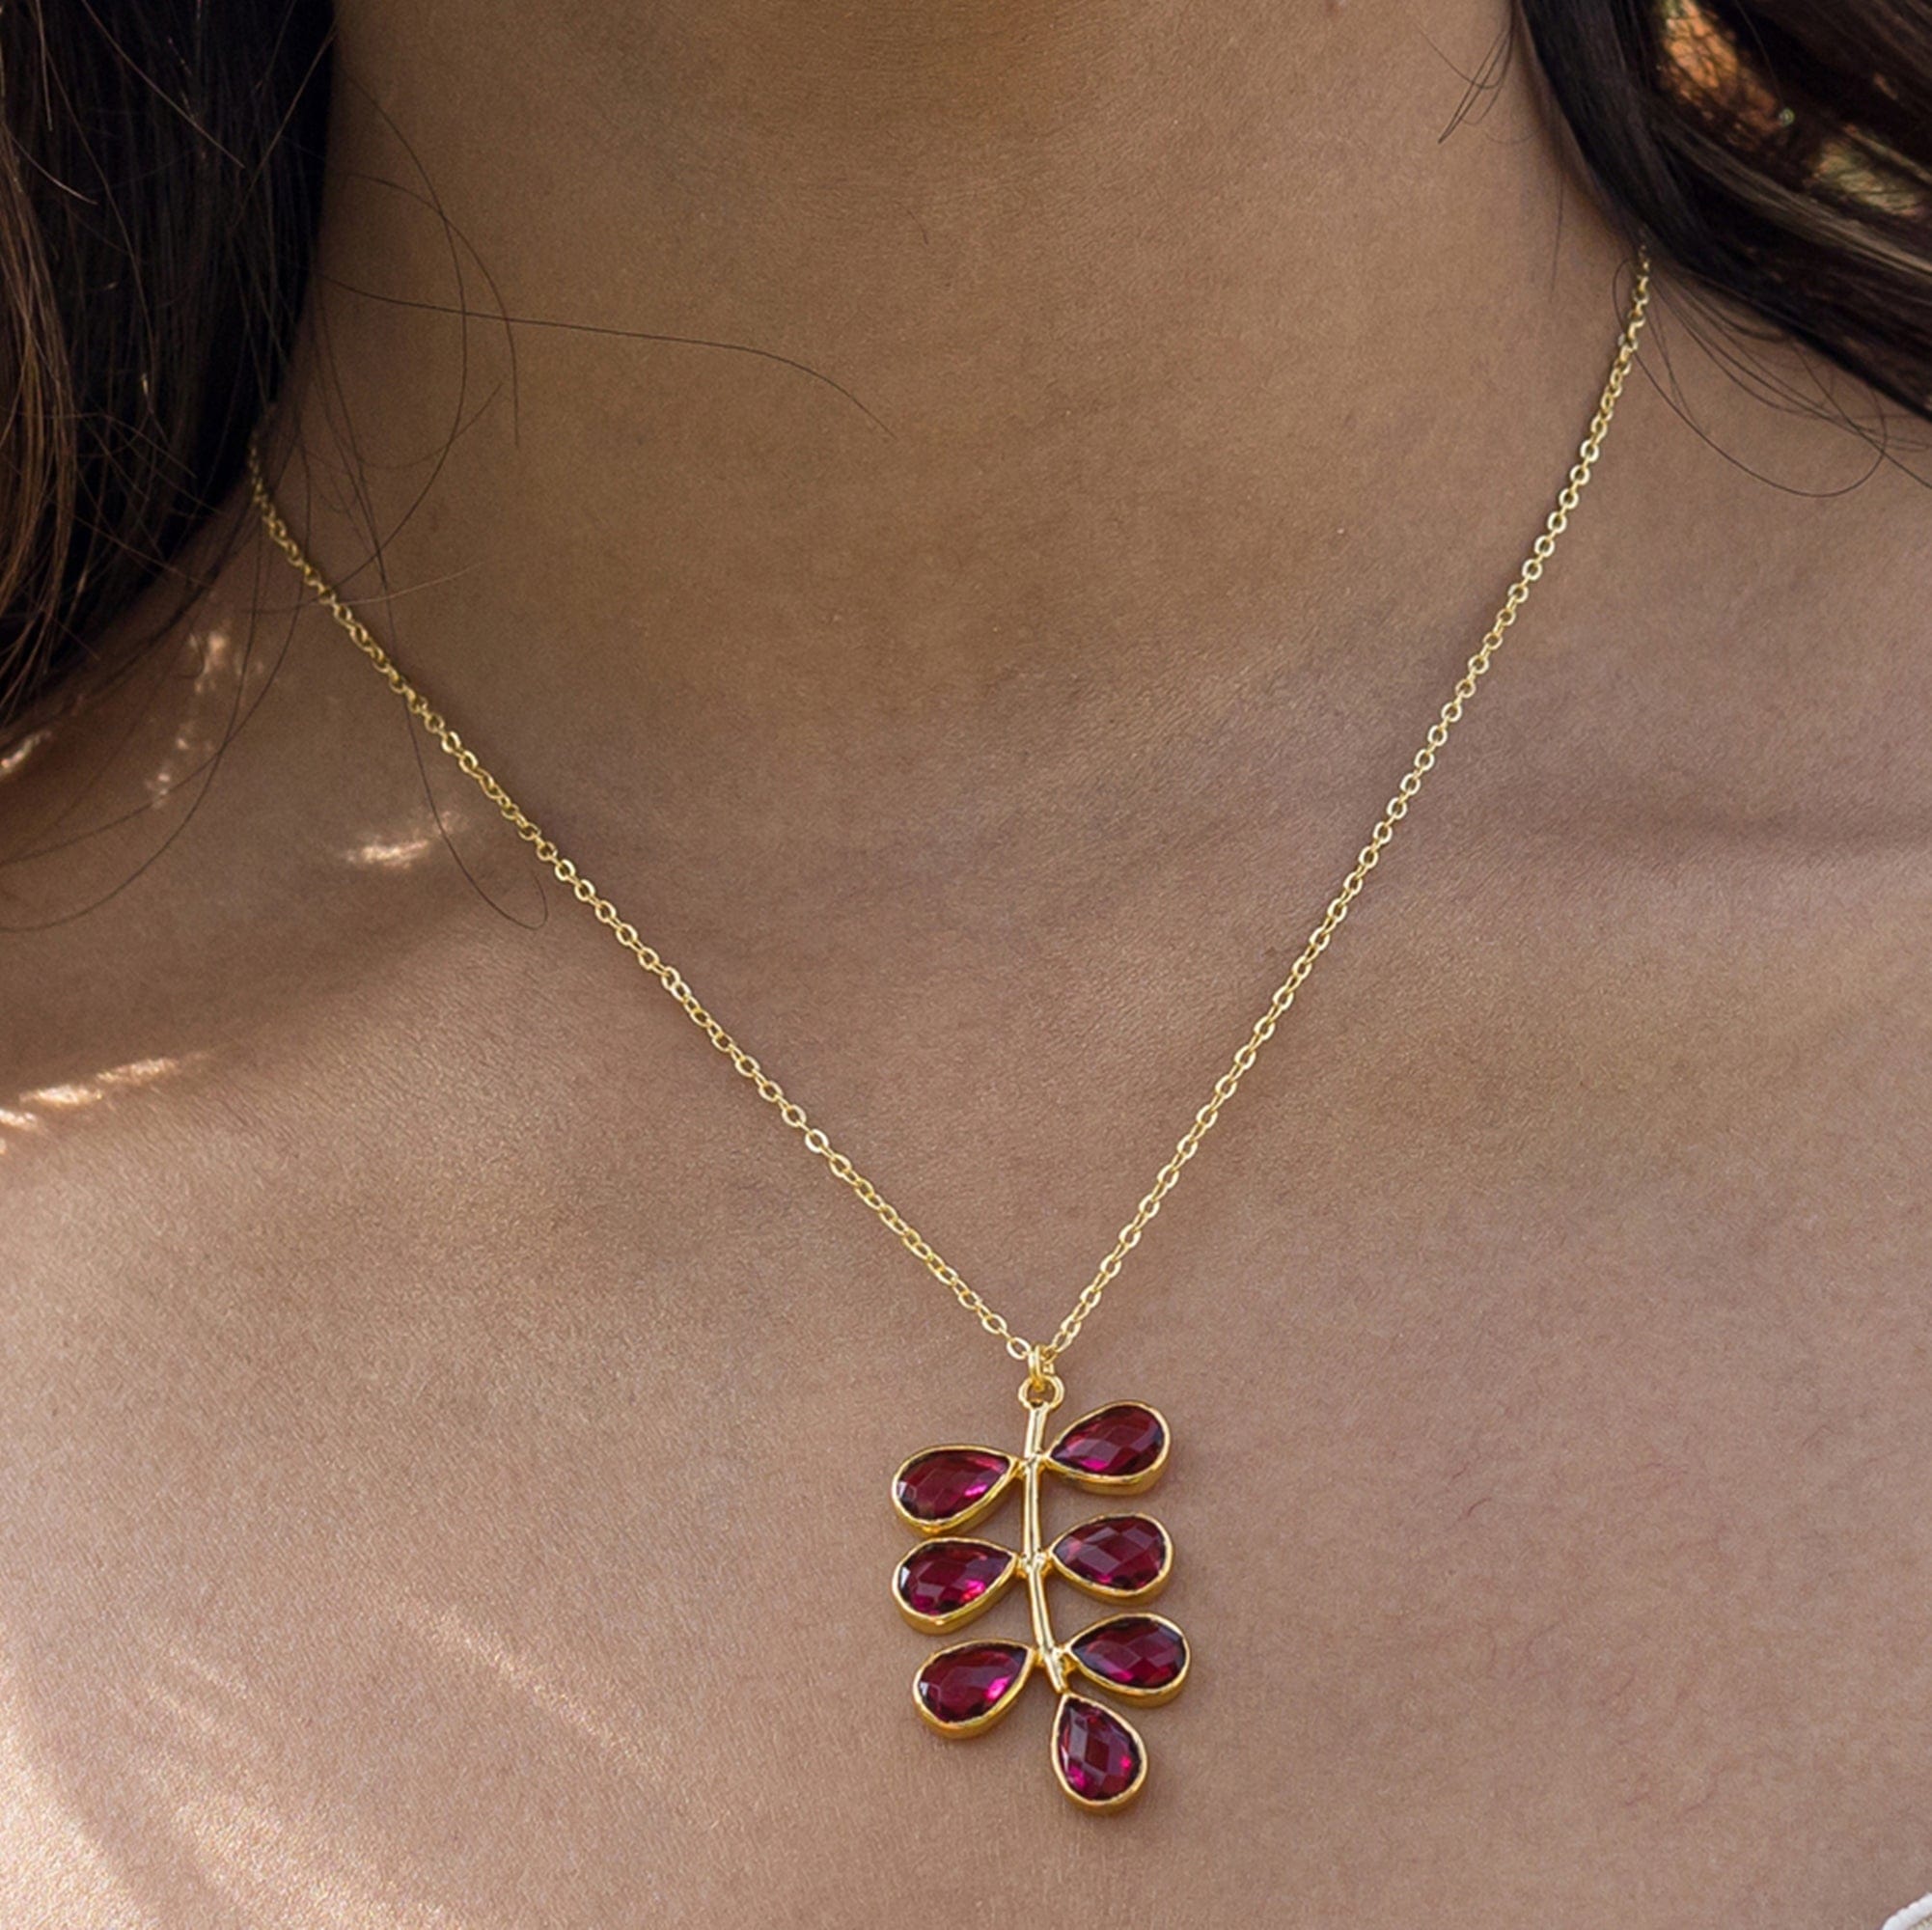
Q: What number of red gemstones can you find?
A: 7